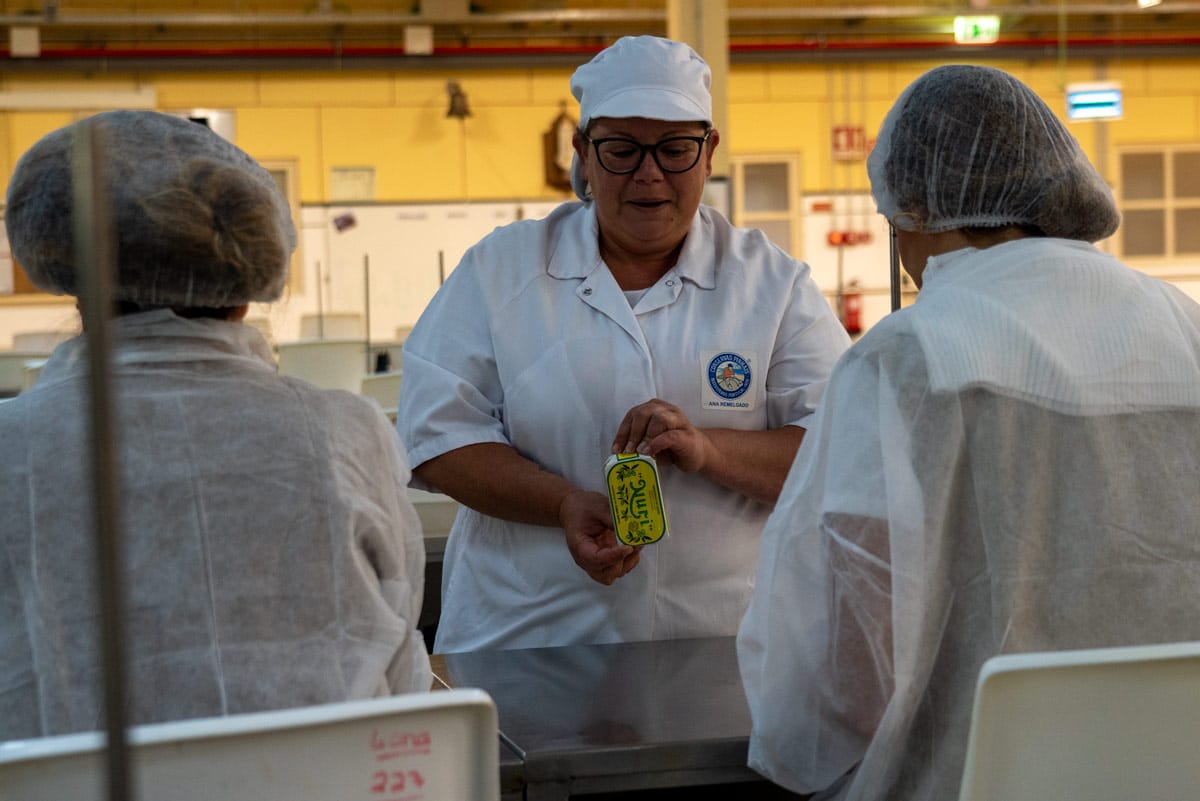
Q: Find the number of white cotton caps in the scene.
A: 1